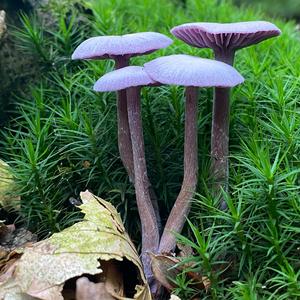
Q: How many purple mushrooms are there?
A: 4